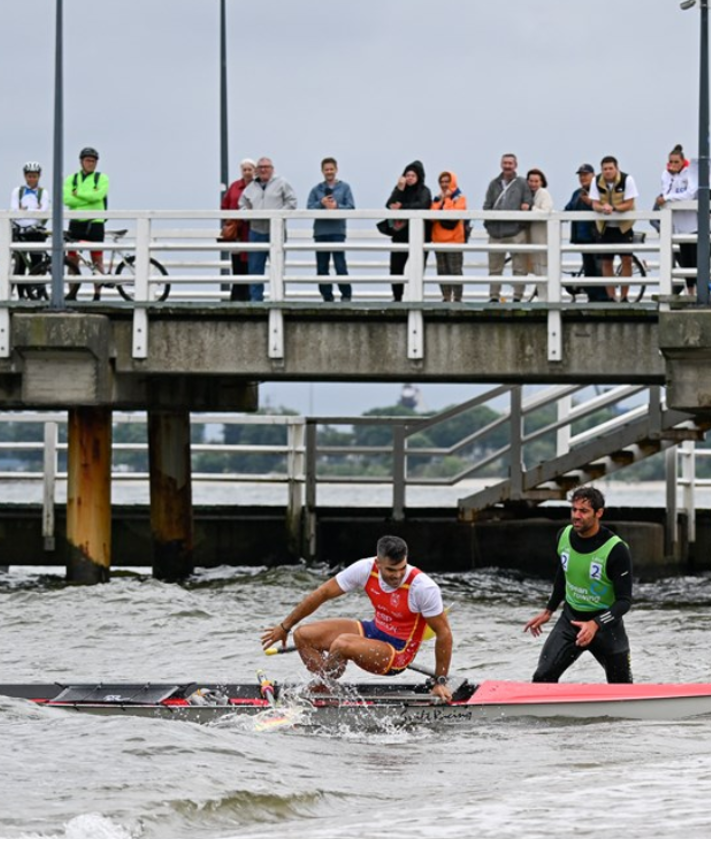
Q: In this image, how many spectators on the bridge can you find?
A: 12